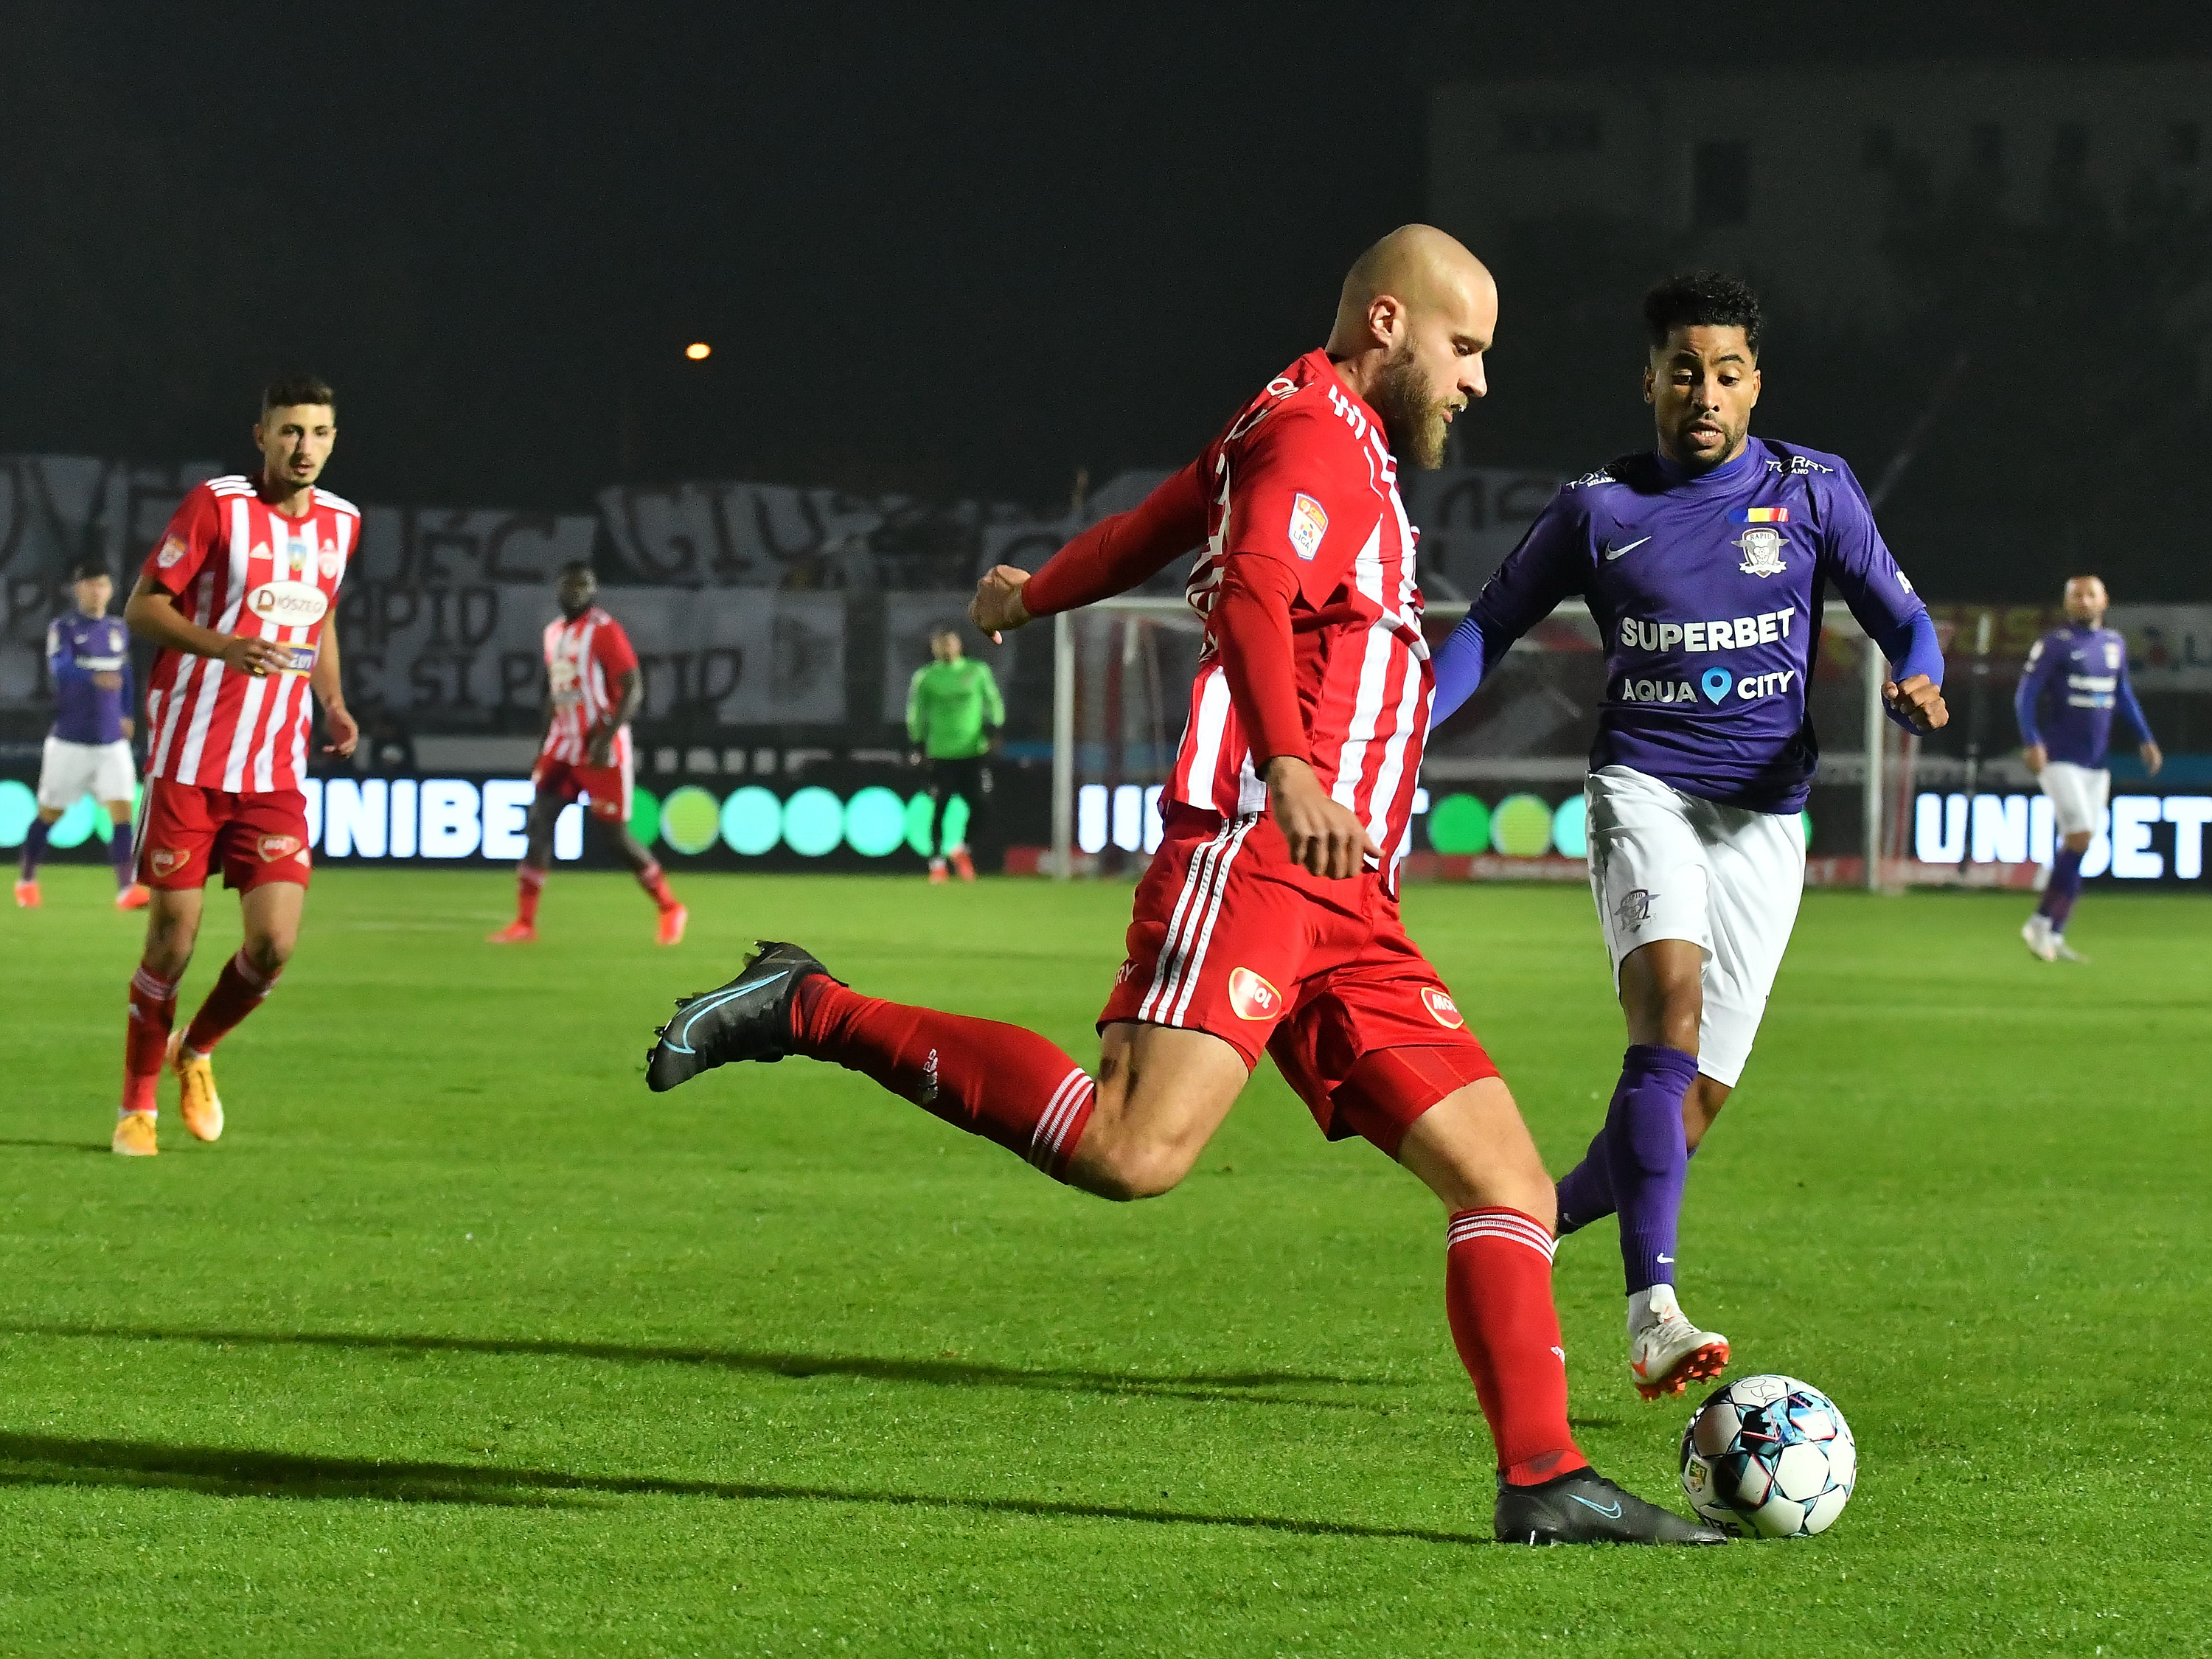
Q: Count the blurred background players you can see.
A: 4